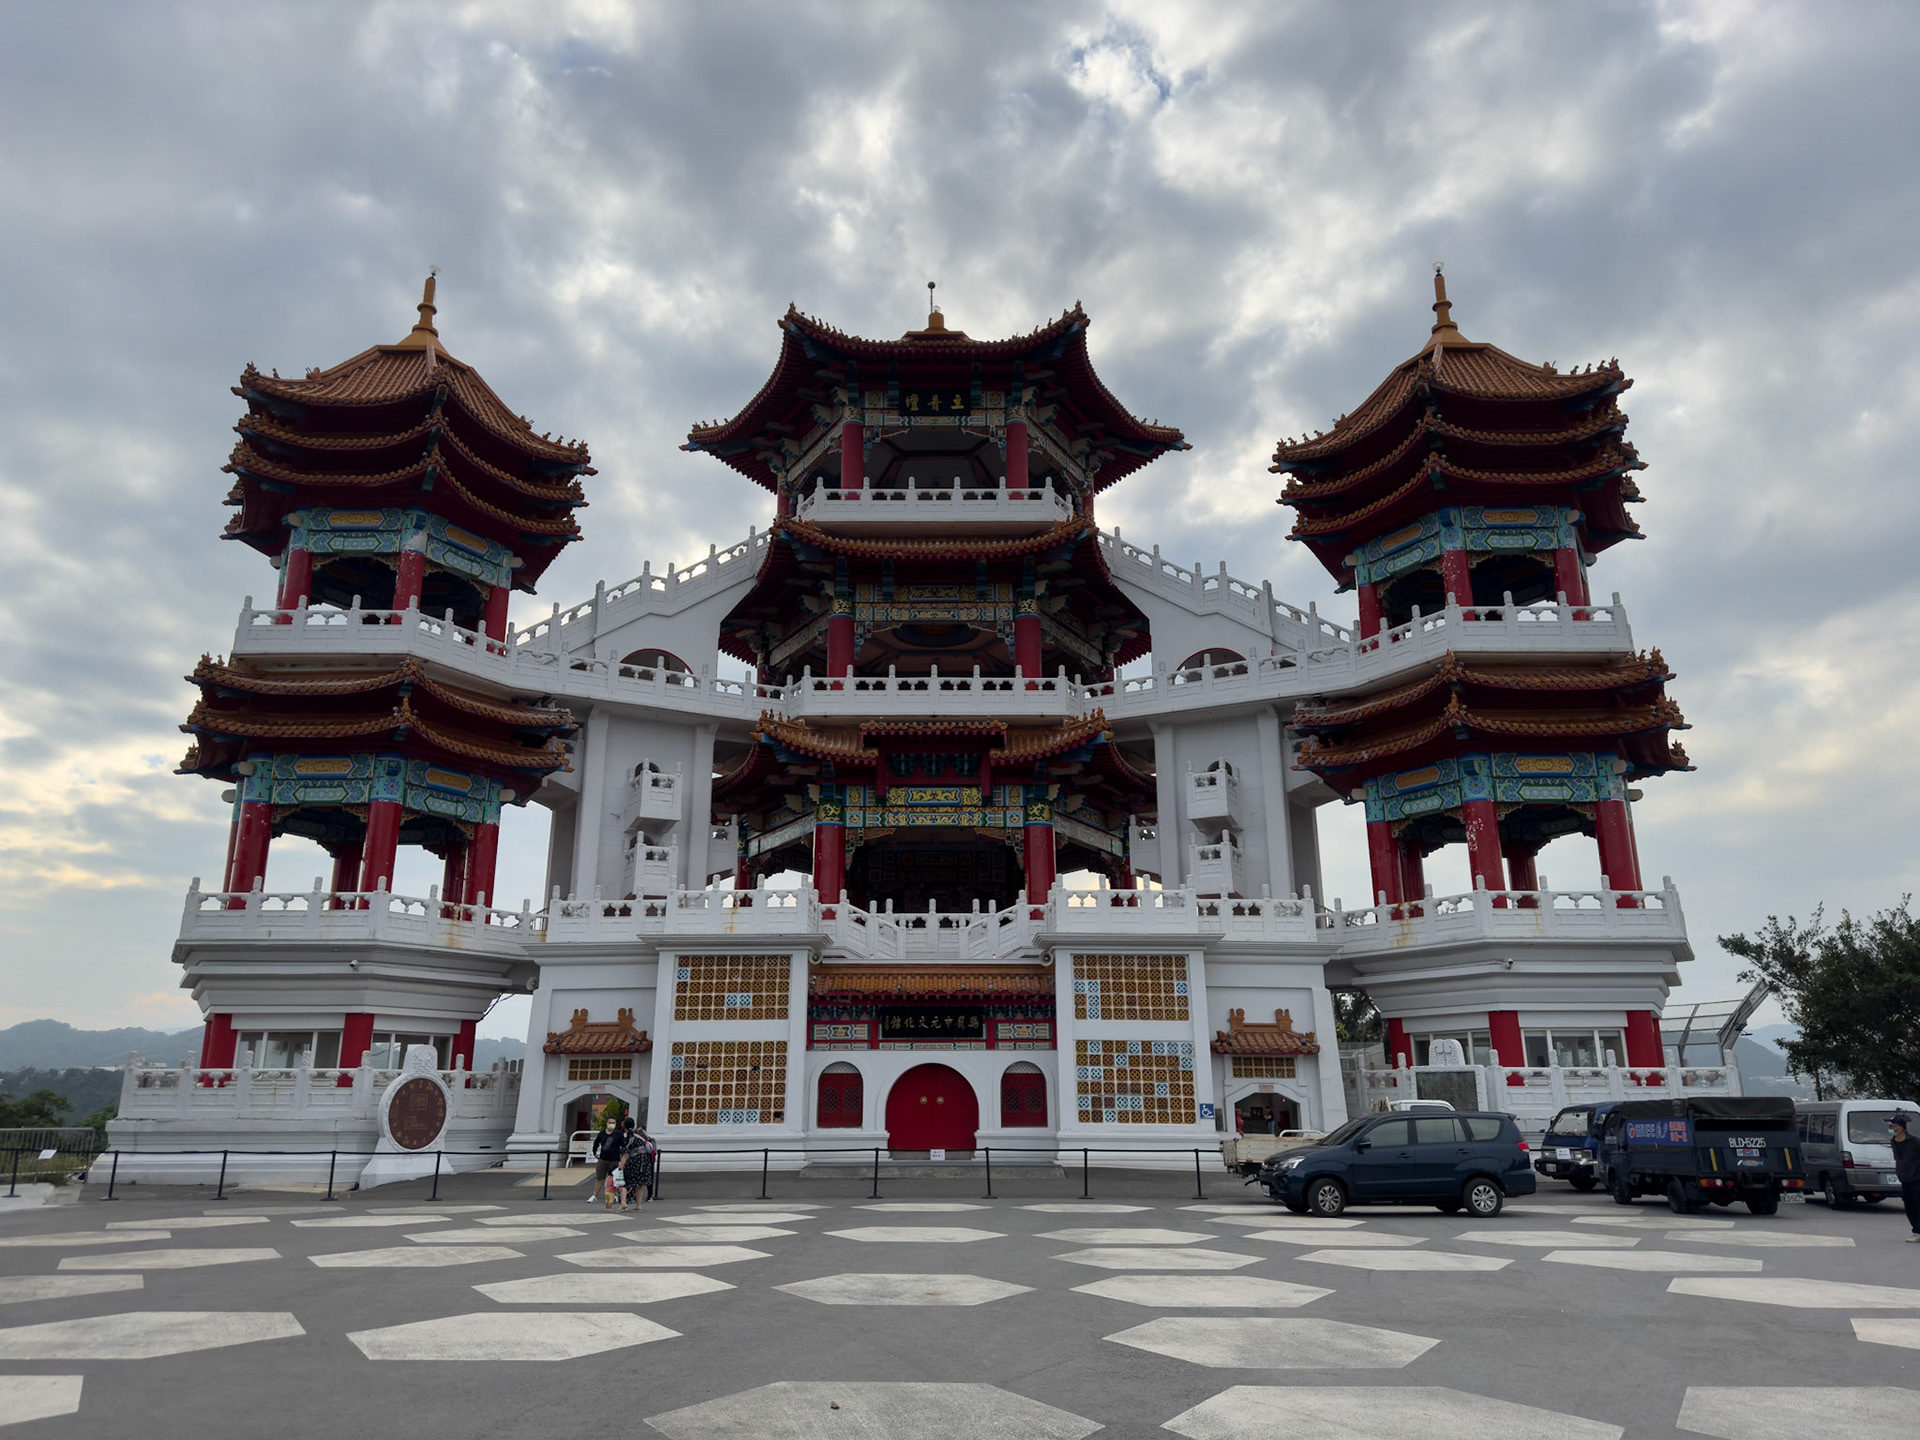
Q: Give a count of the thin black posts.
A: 12